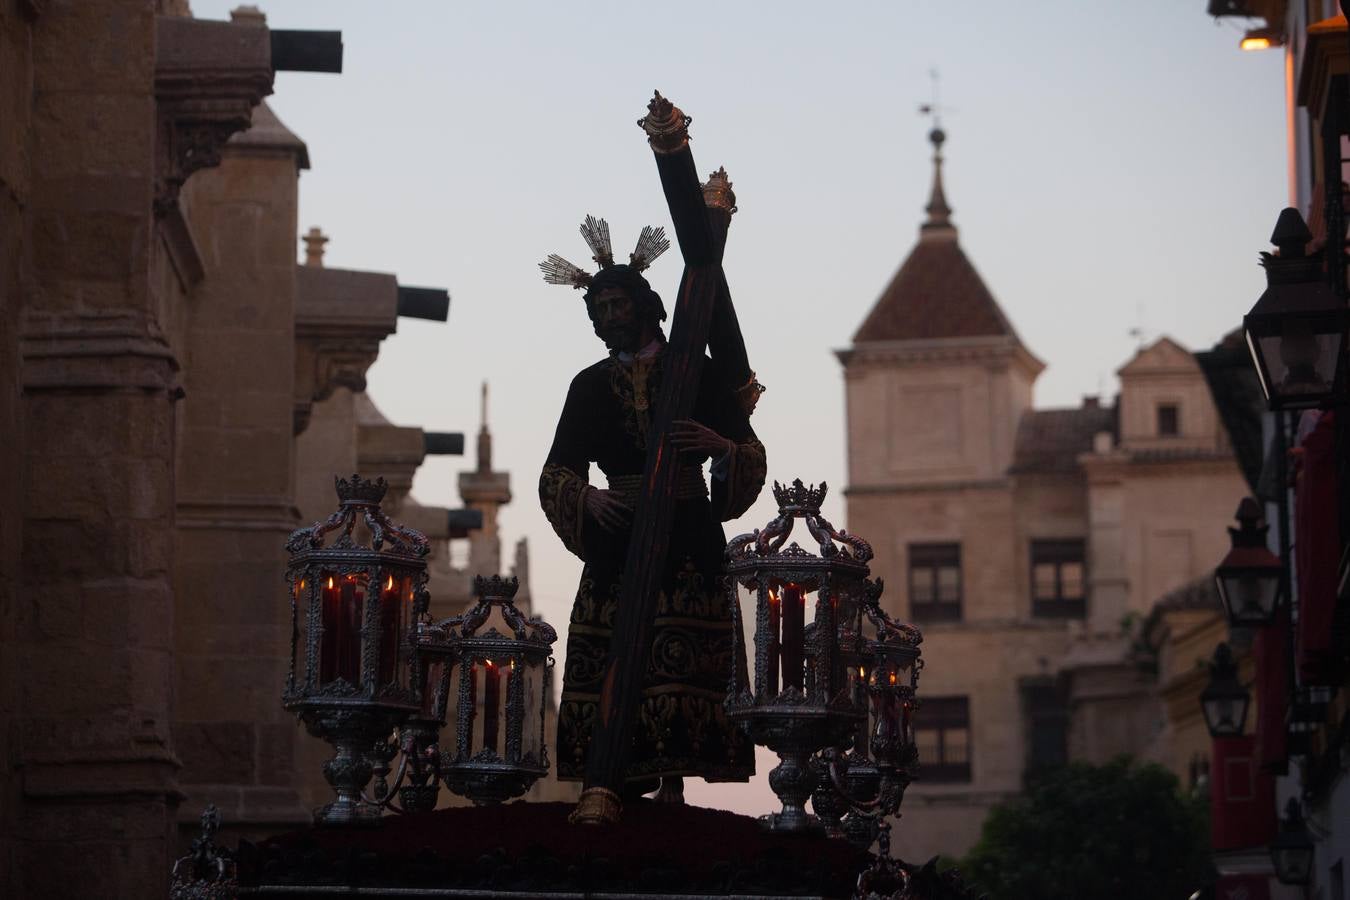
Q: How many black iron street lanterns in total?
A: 4